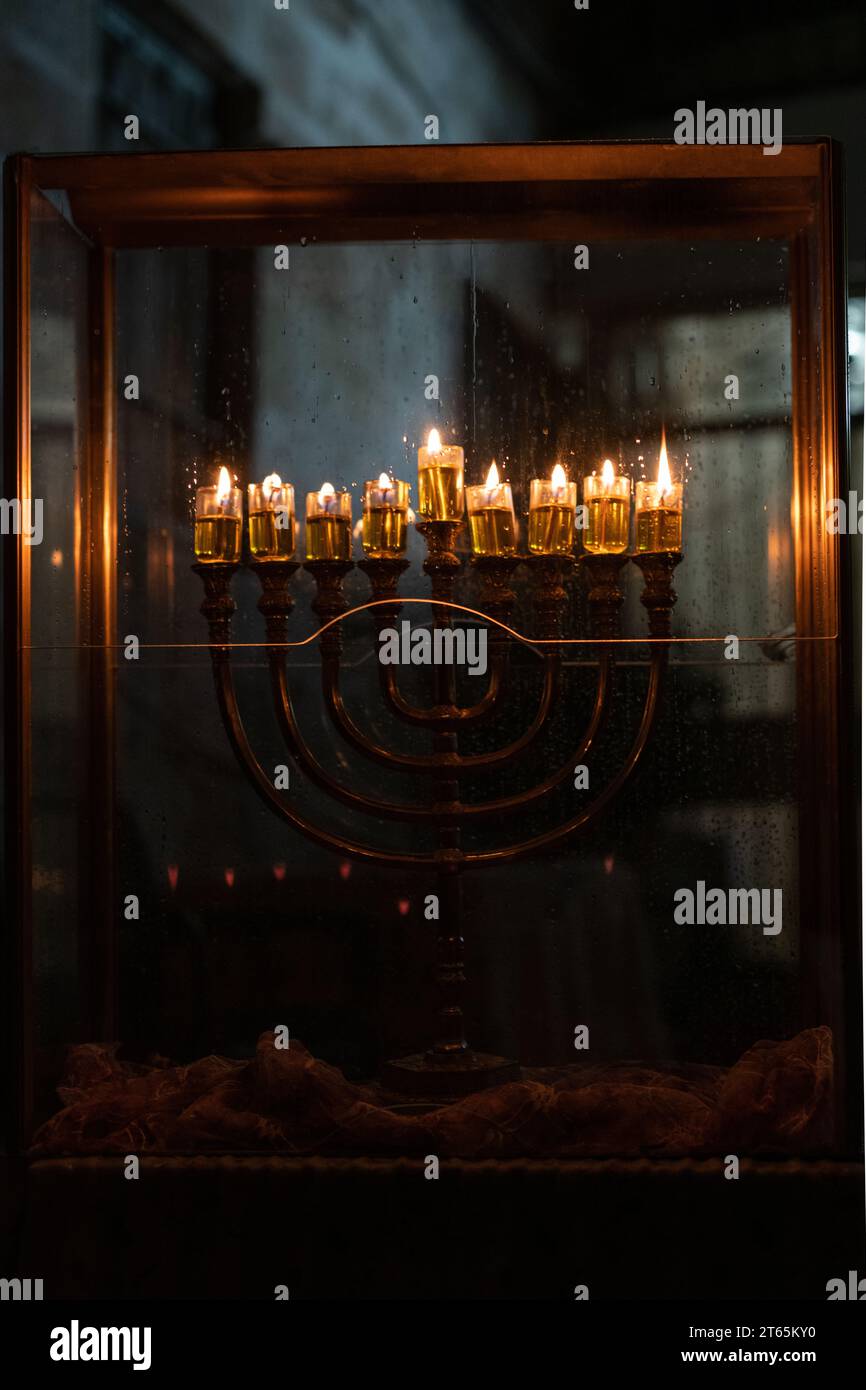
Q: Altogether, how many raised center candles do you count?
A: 1